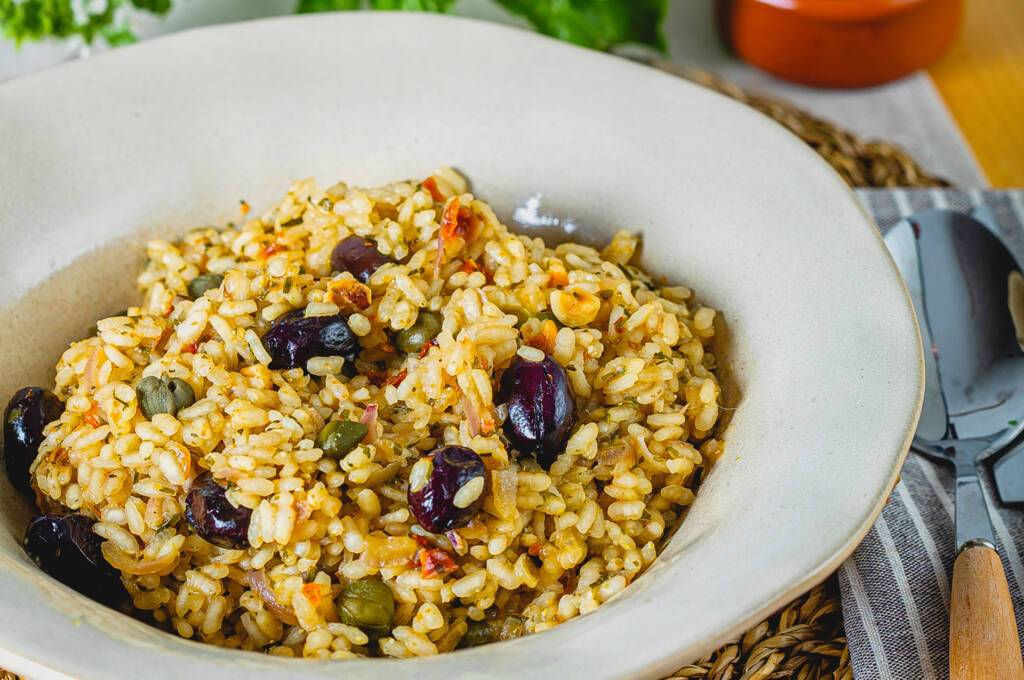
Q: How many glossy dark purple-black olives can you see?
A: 7